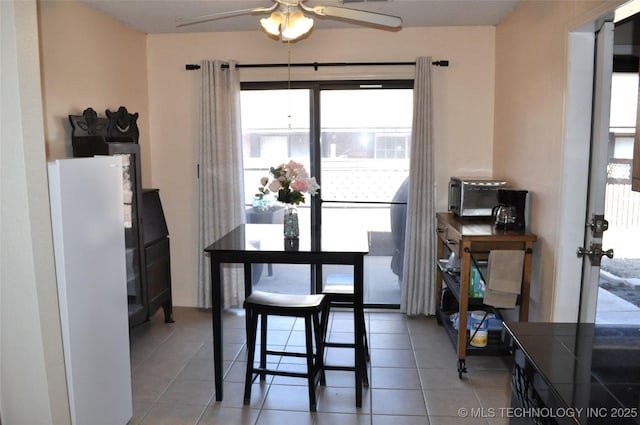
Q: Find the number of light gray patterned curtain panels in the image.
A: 2